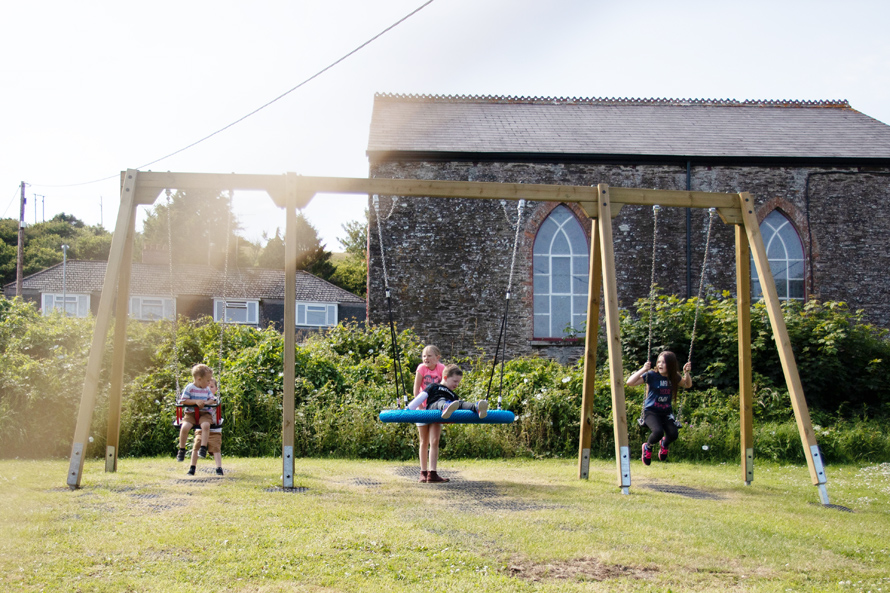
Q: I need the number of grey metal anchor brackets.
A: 7